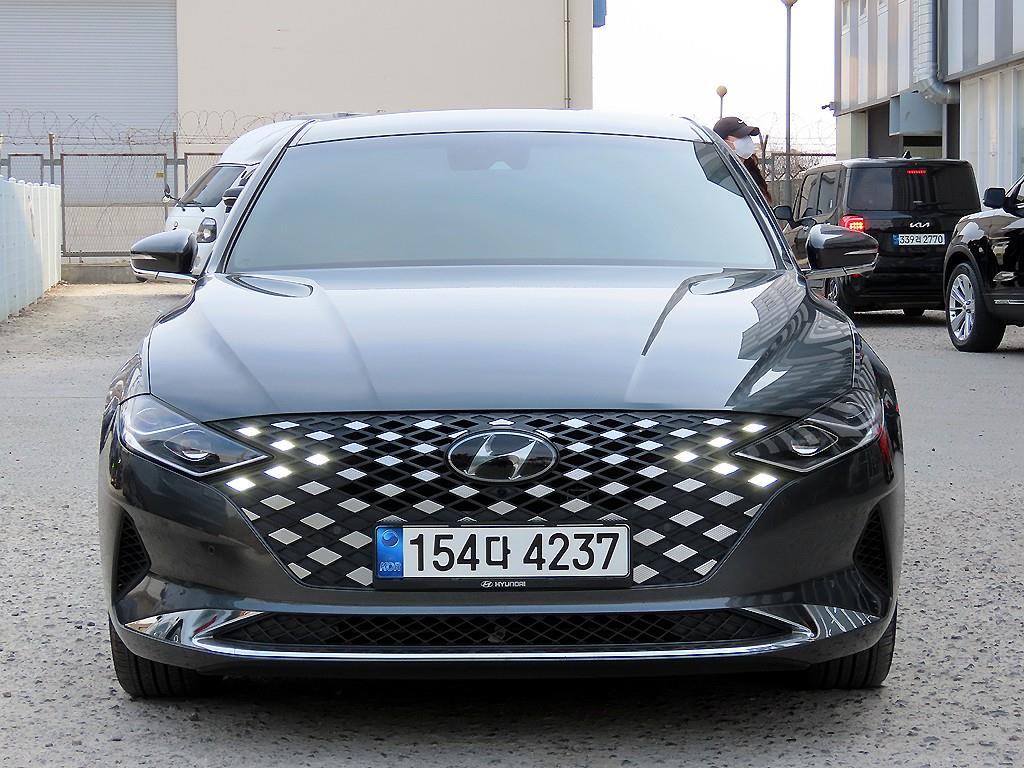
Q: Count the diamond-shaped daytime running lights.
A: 10